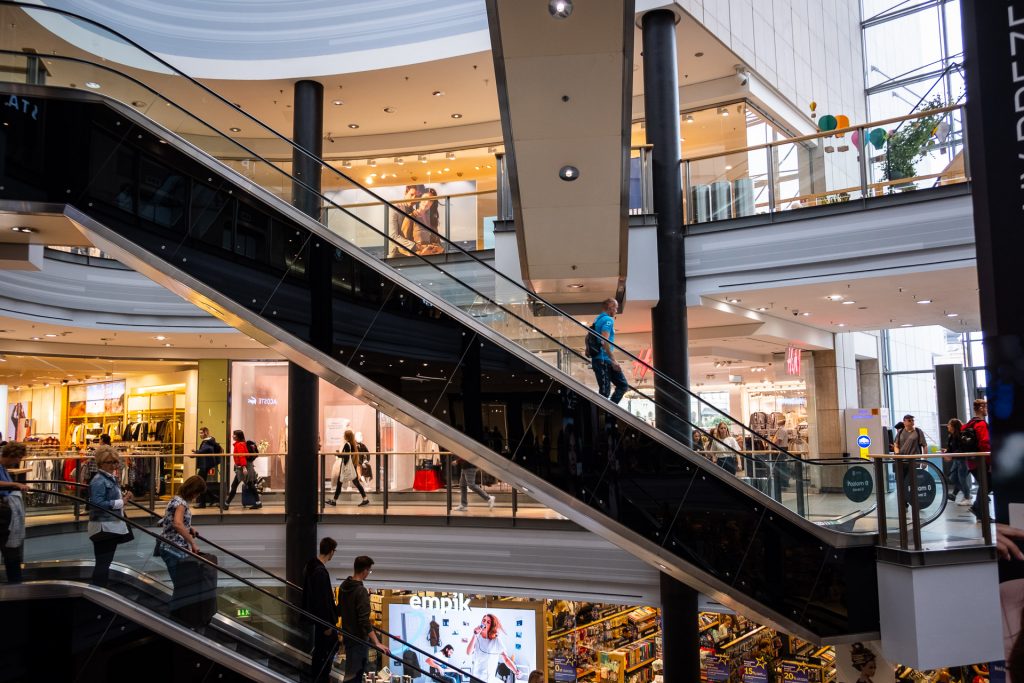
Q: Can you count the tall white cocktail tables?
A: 0